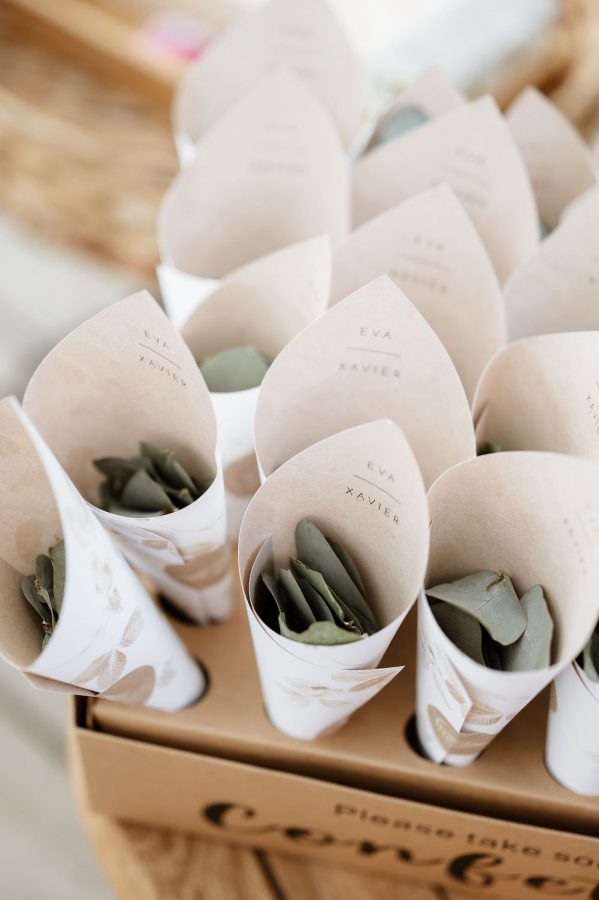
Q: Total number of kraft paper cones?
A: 15